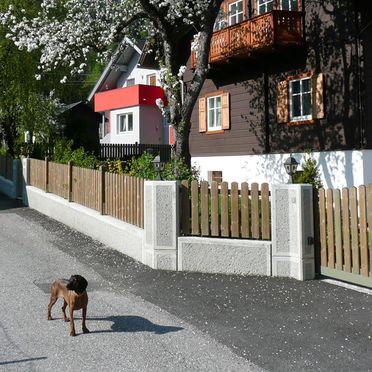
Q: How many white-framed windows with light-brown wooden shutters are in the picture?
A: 2